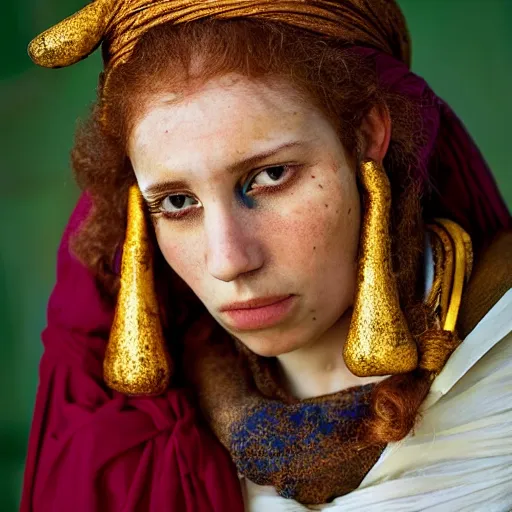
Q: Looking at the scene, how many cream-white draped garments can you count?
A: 1